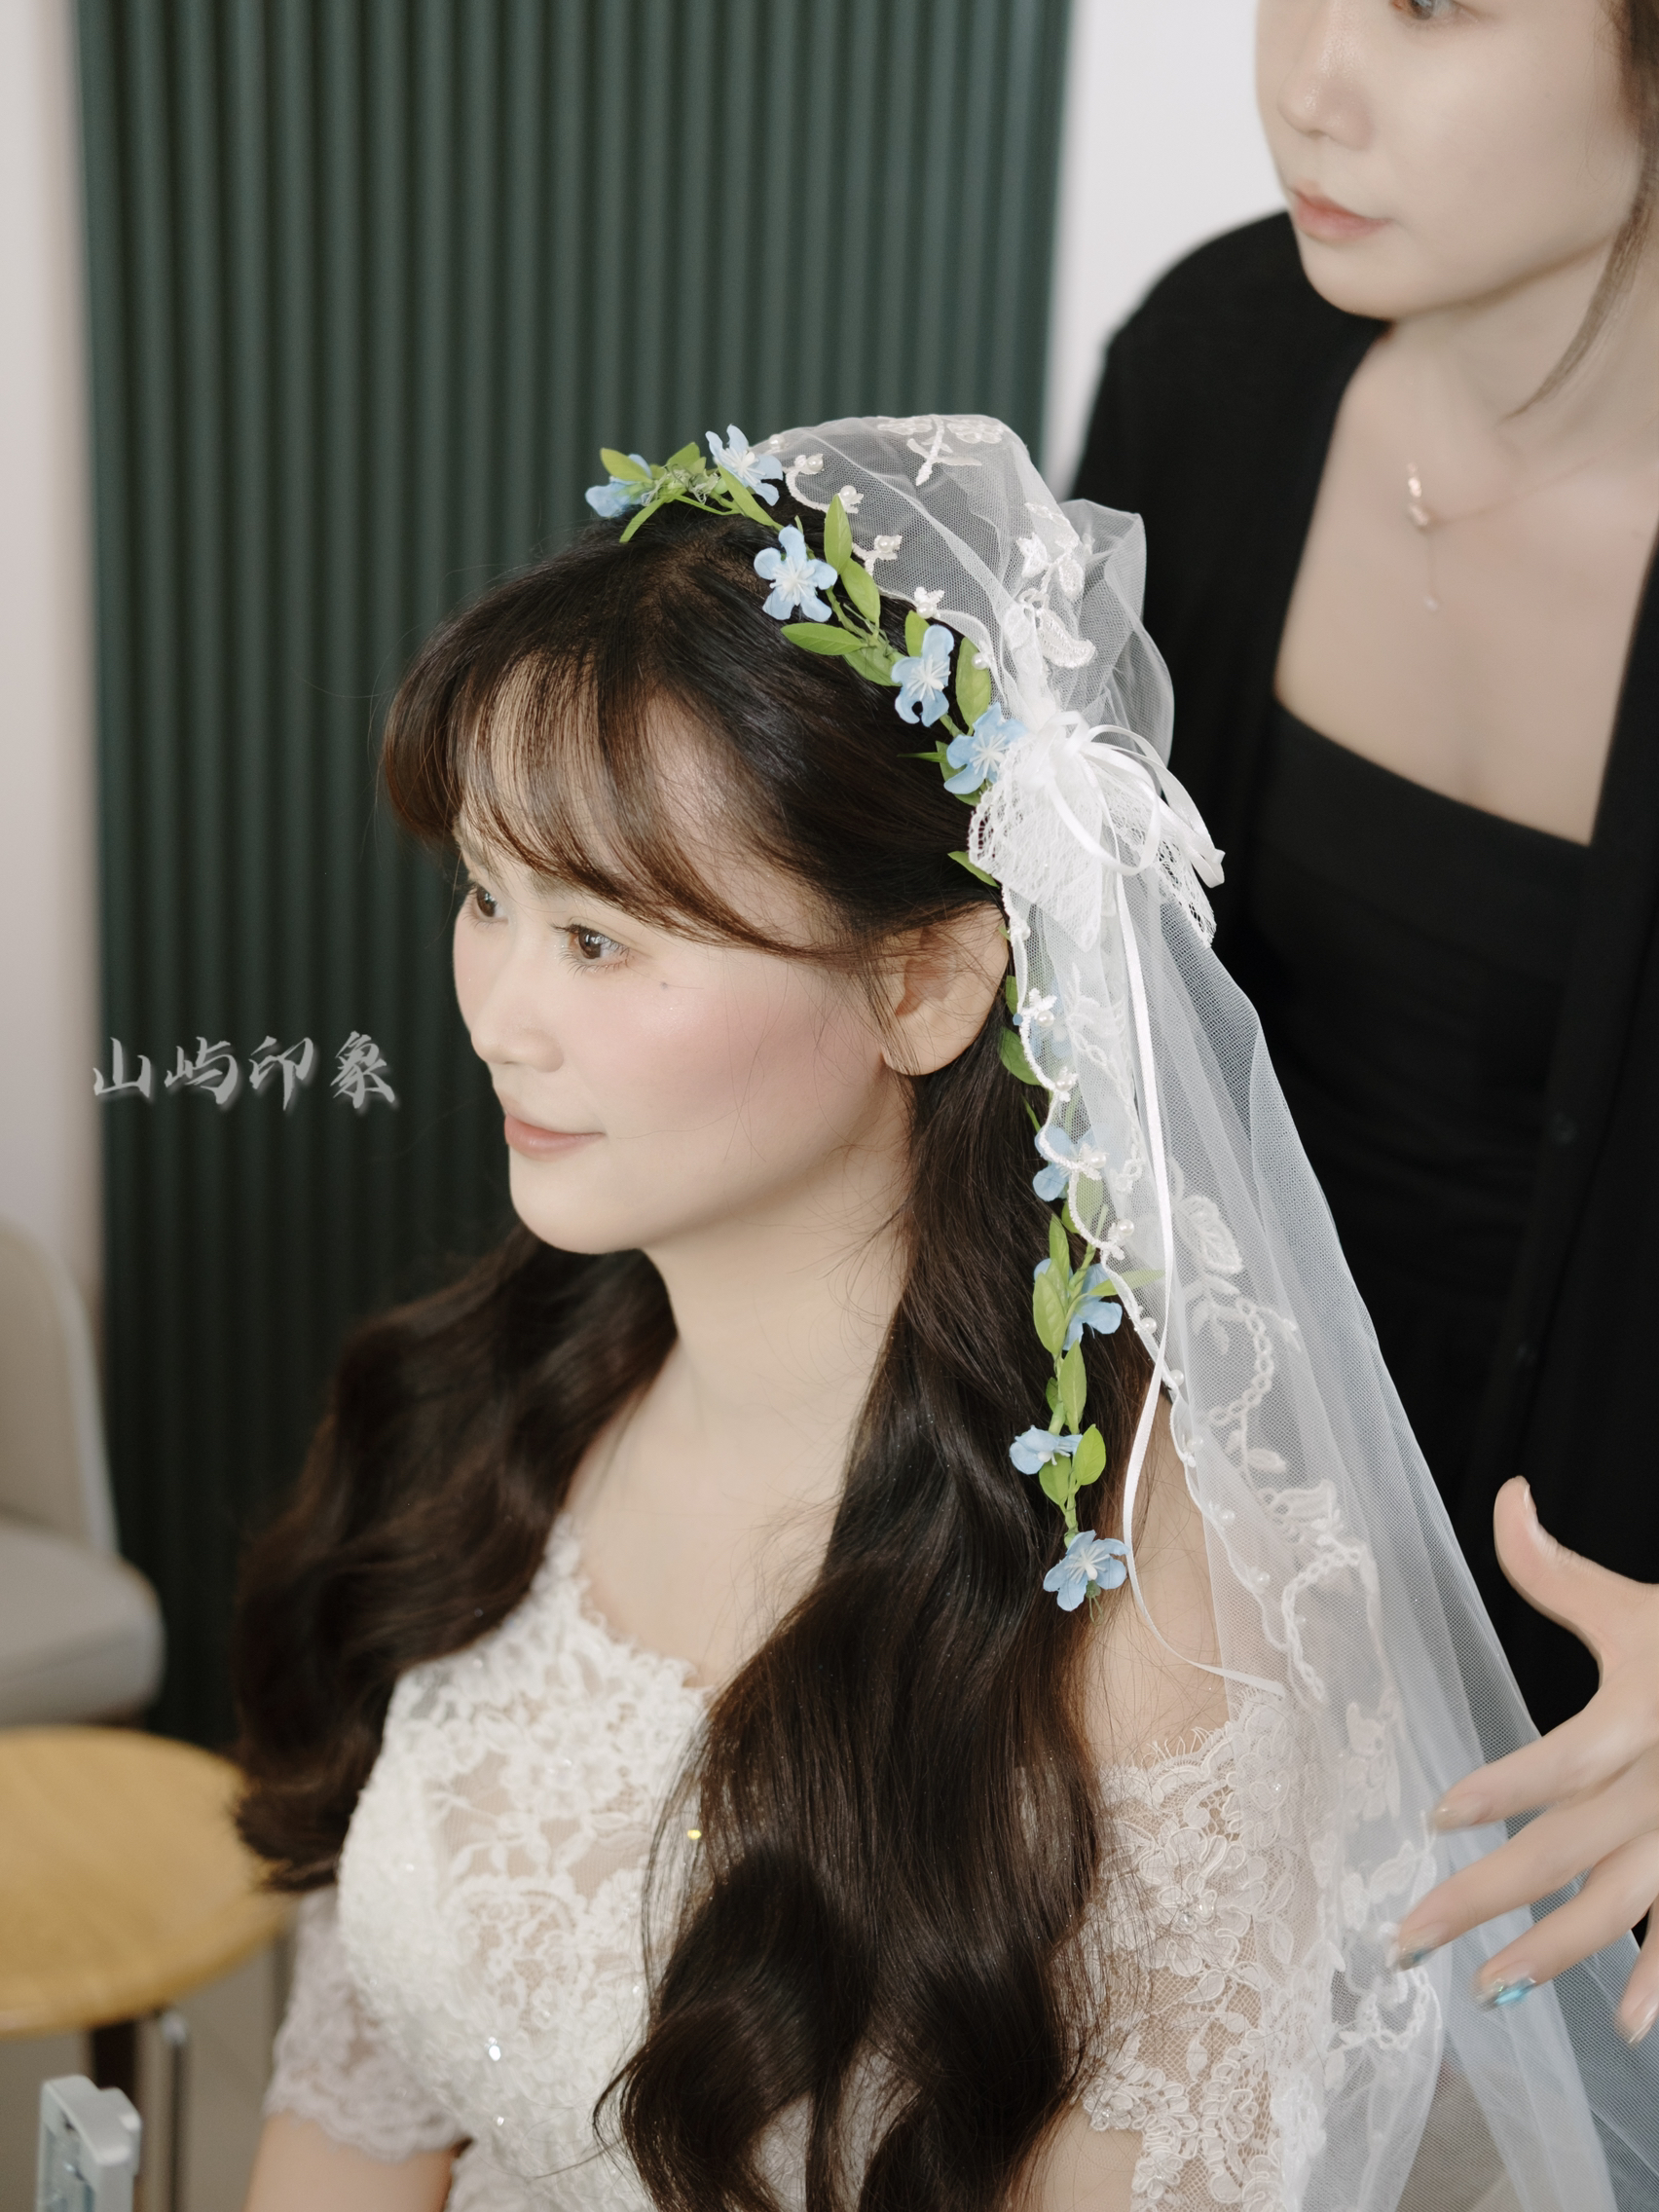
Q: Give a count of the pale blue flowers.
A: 10